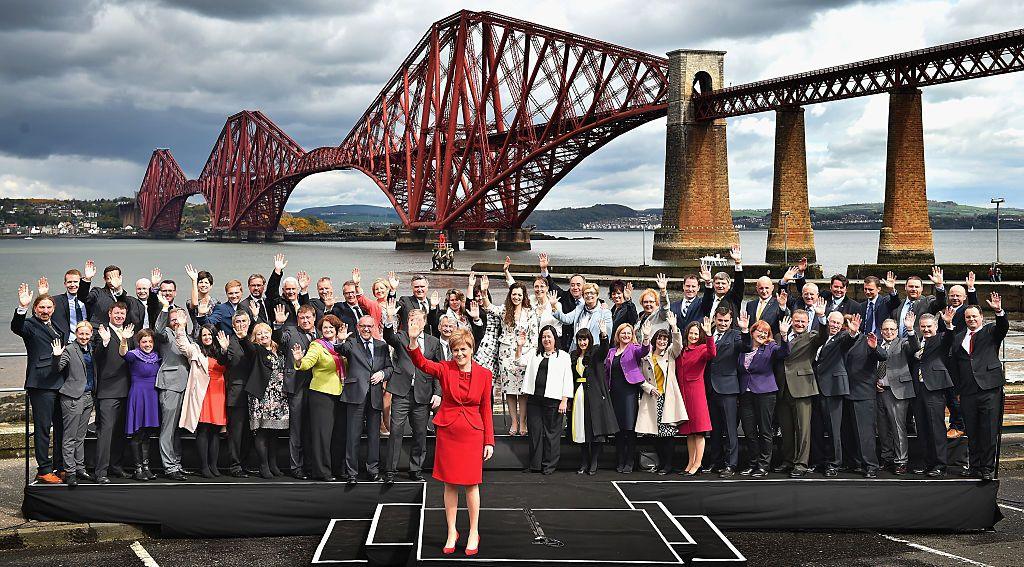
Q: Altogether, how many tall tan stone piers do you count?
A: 3